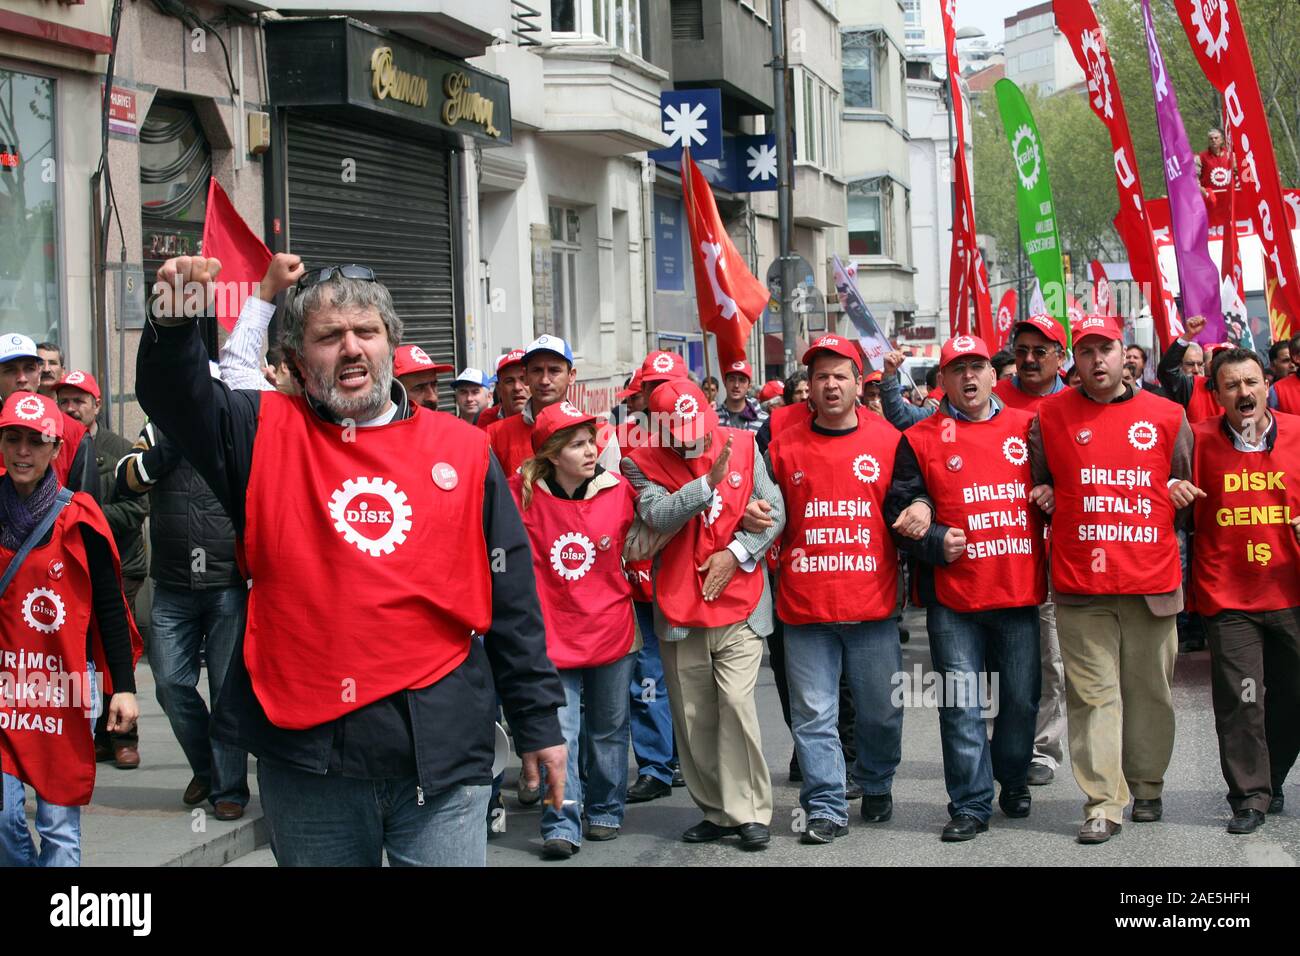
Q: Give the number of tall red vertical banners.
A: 3